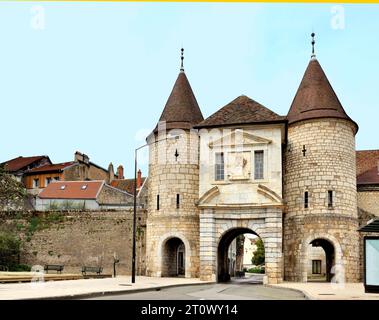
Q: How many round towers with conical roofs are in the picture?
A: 2